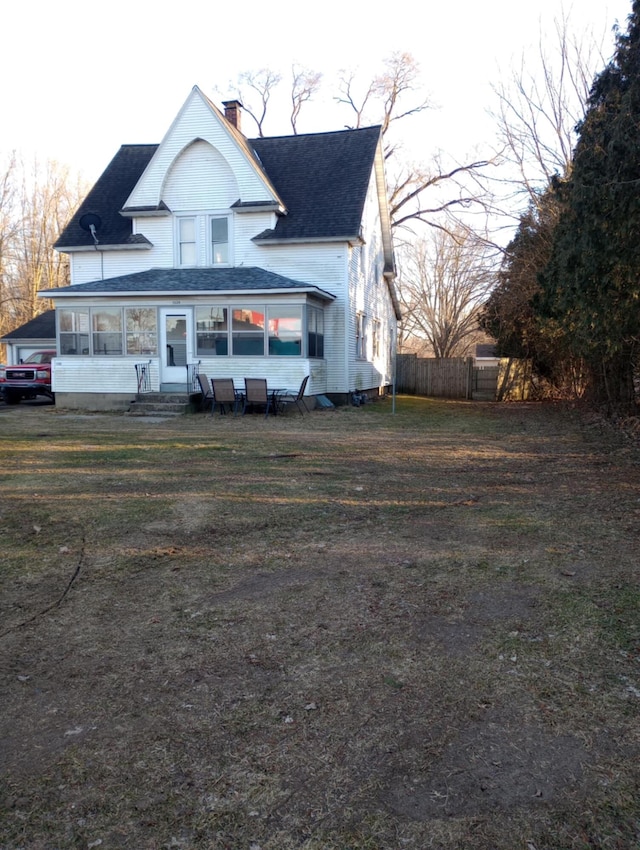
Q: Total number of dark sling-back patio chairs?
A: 4